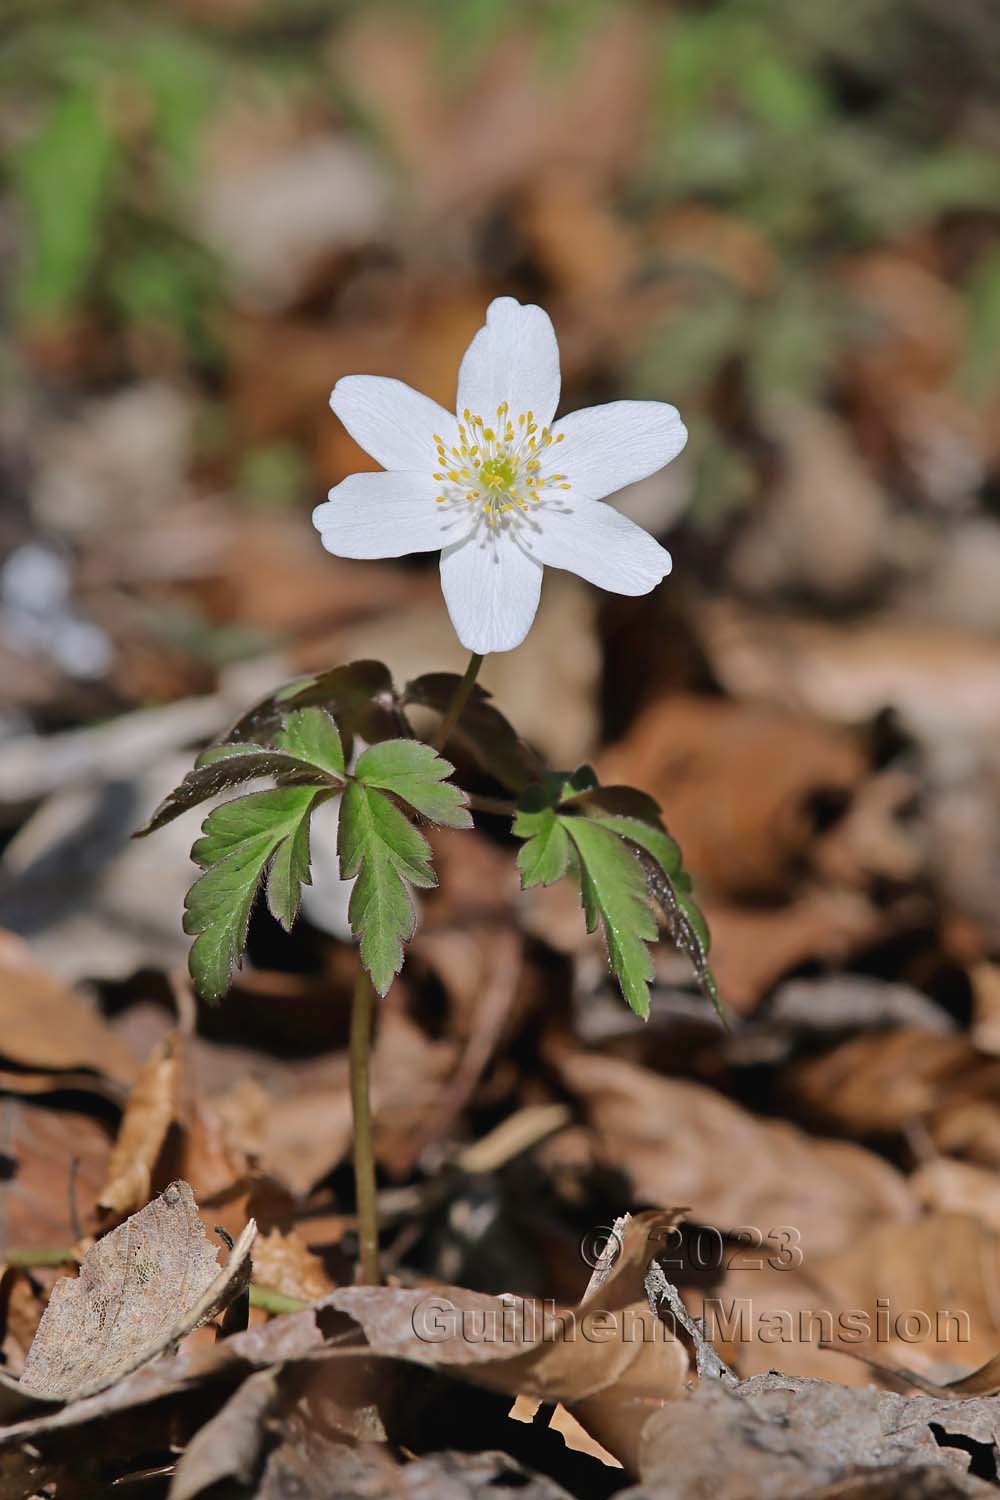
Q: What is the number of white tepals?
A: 6